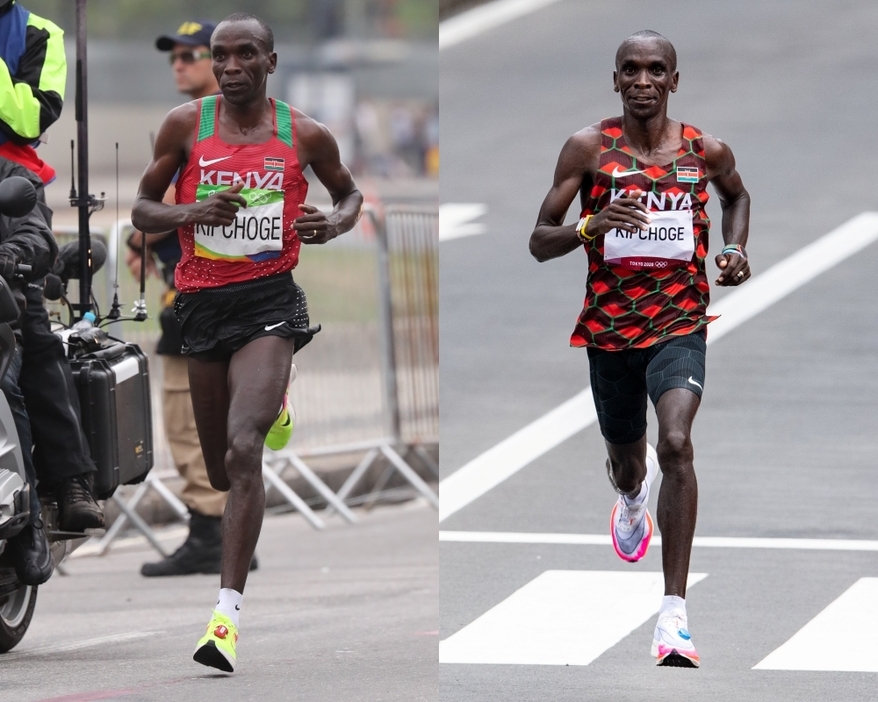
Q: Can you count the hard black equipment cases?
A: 1